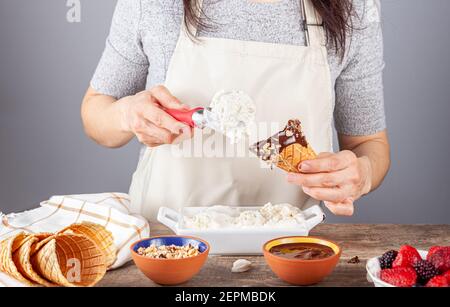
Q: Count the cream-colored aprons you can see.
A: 1